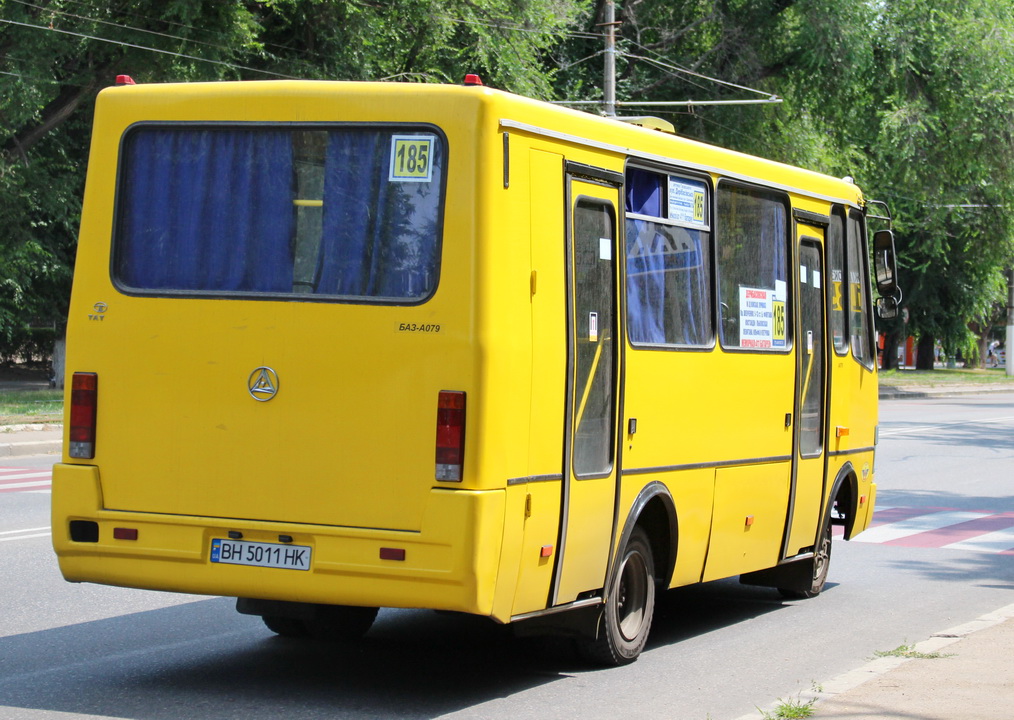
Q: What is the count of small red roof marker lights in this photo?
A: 2